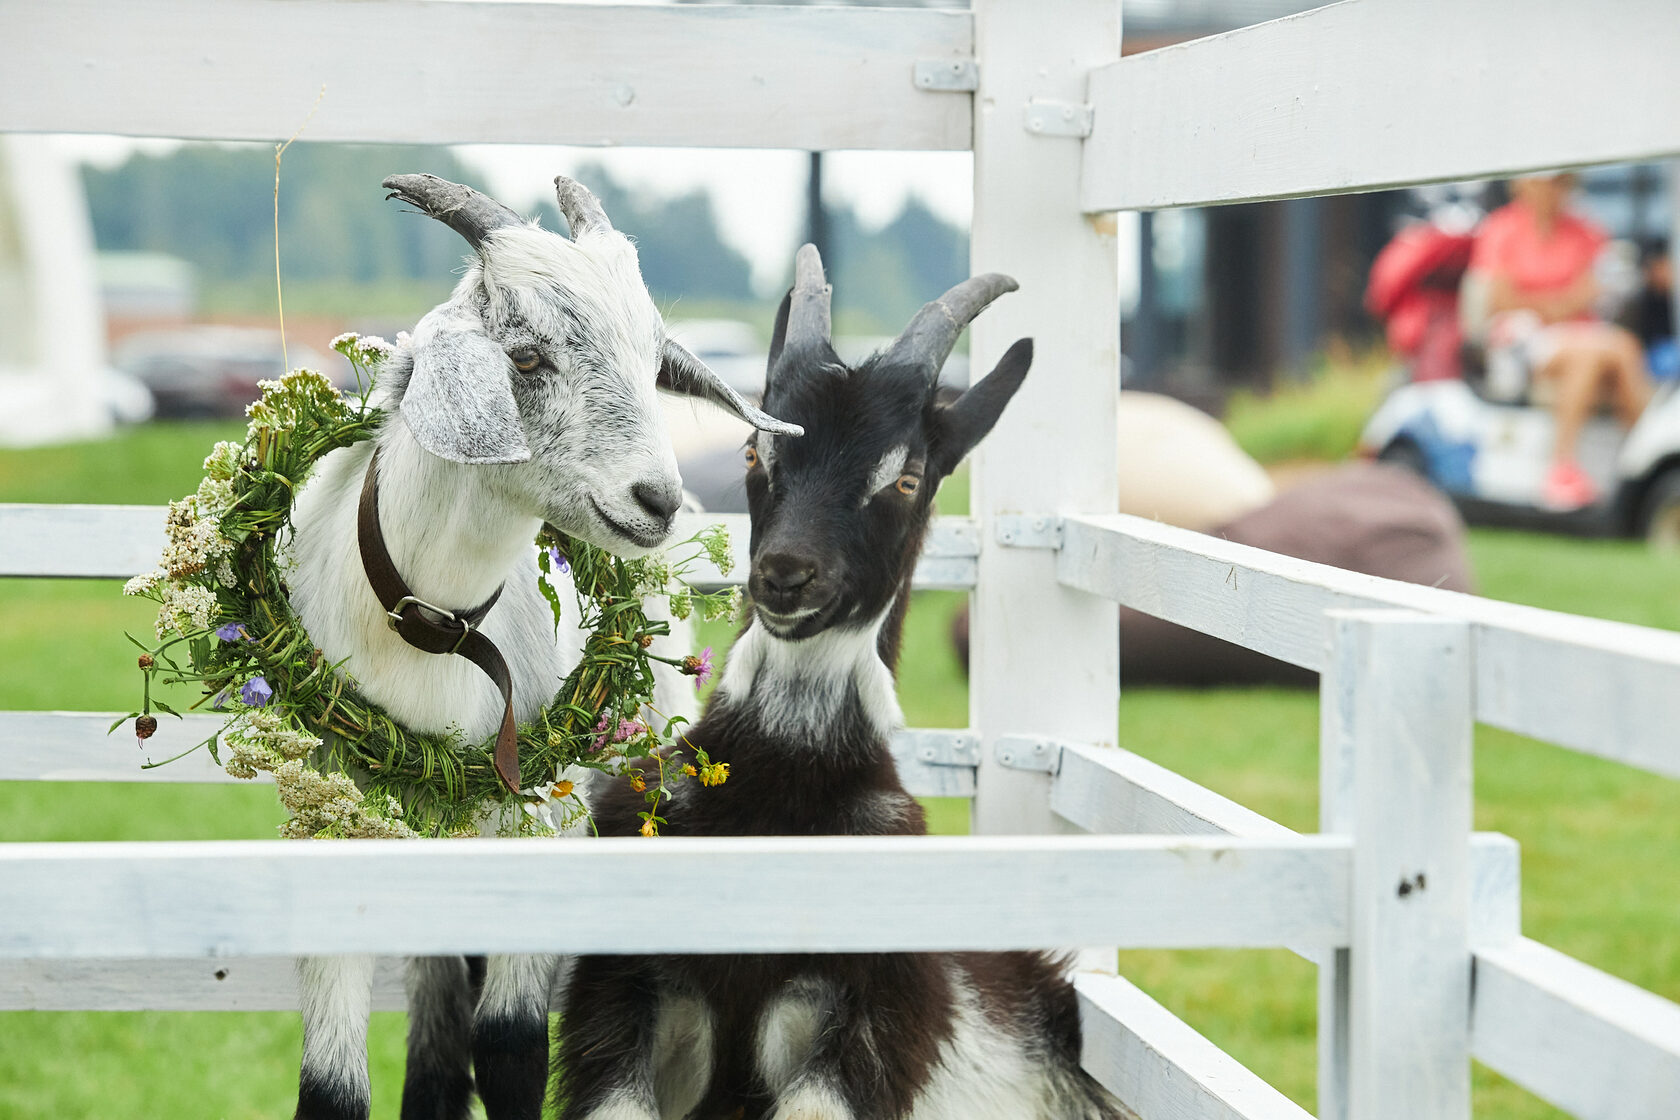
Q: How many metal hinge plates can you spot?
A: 6